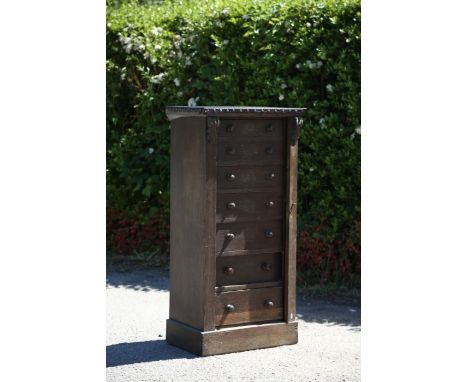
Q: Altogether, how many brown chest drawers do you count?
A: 7